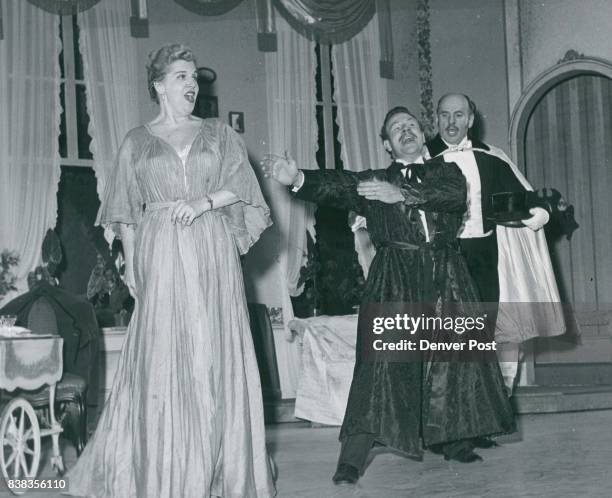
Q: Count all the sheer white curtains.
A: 4